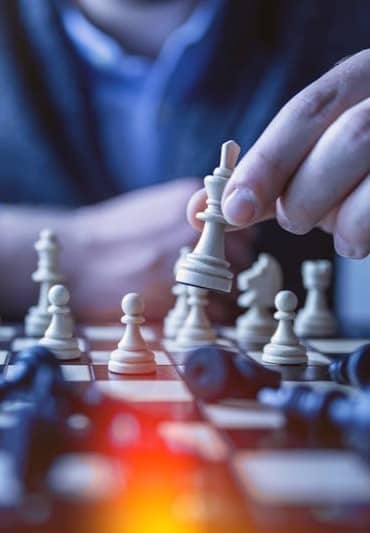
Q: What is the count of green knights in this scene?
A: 0